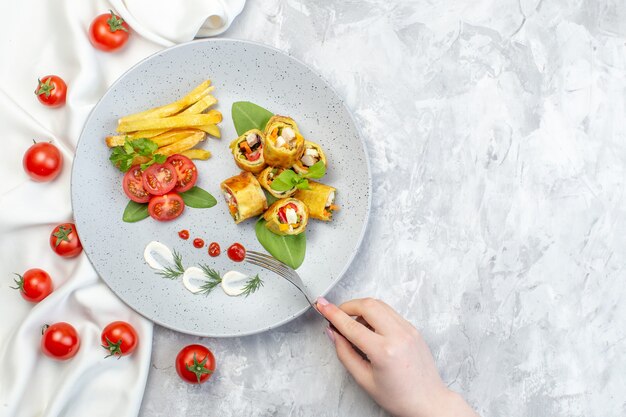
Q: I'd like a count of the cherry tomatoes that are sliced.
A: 4